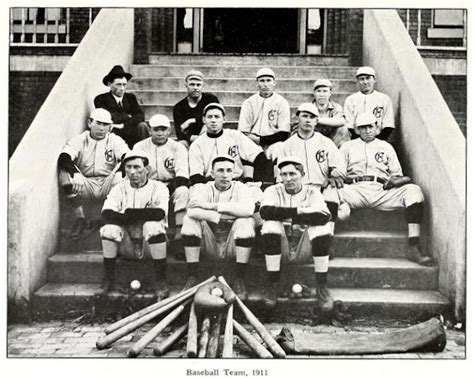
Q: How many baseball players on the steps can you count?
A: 12